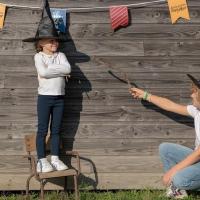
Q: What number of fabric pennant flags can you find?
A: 4